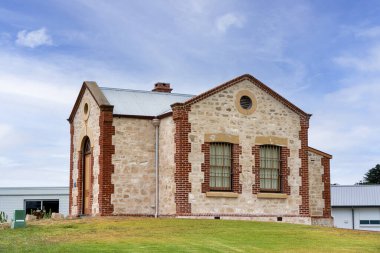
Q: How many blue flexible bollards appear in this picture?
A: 0